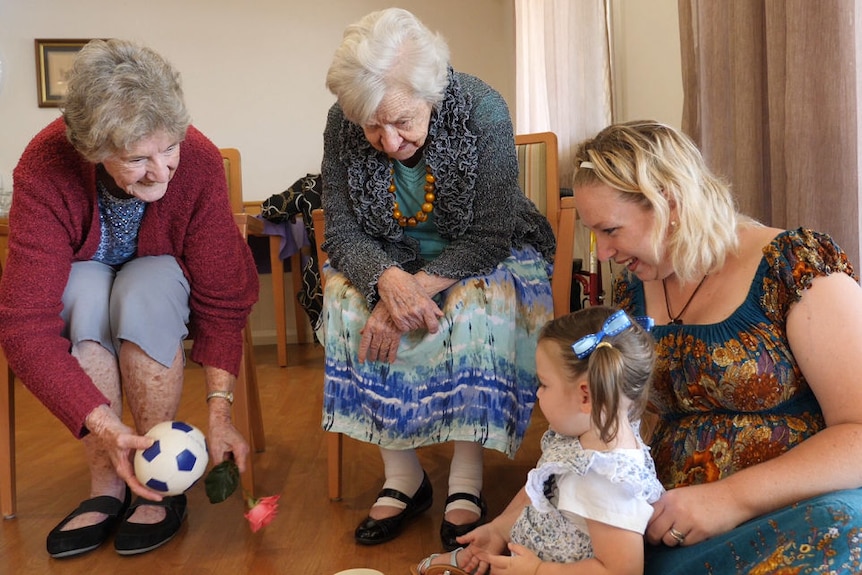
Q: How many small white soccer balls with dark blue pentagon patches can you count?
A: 1